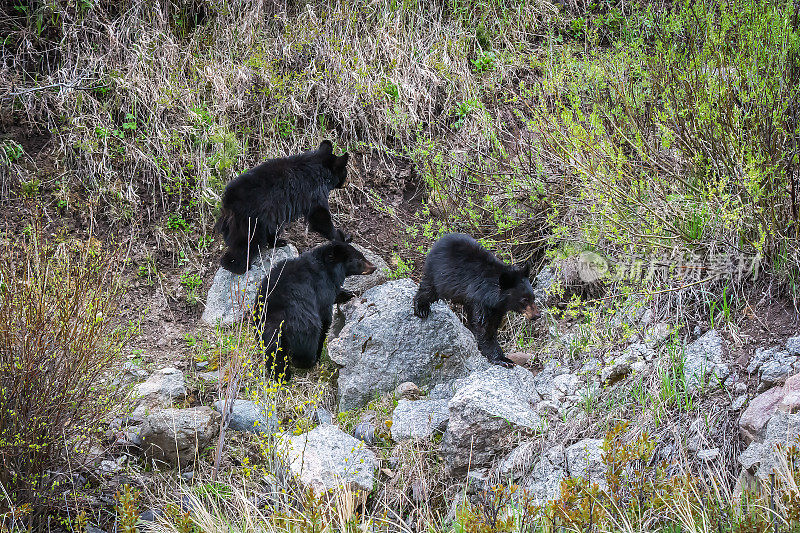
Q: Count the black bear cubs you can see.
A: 3